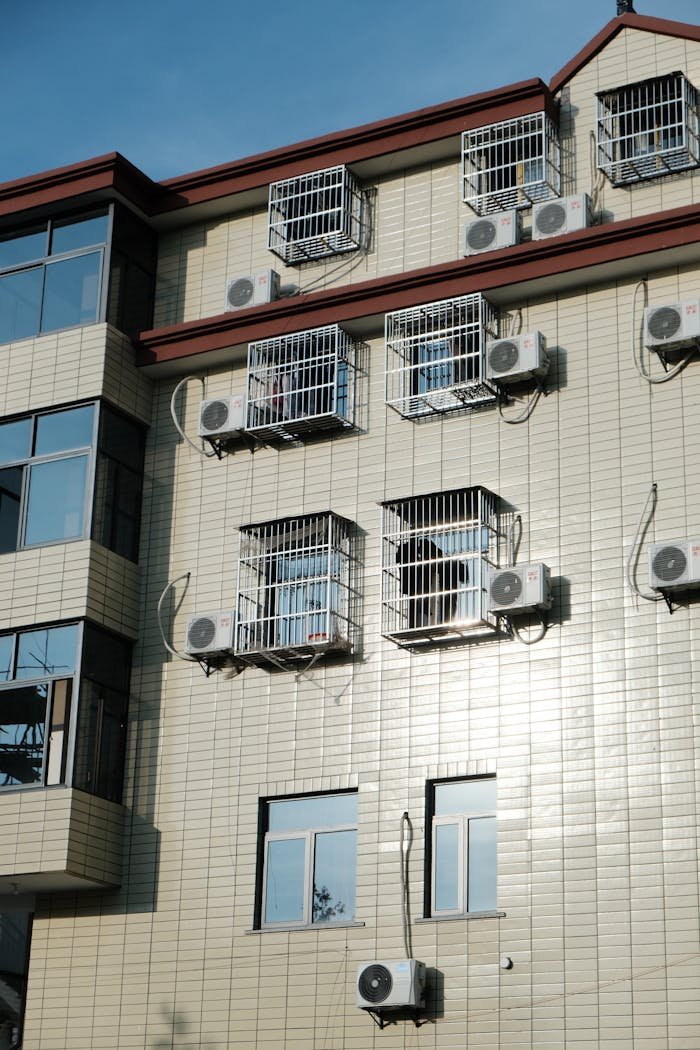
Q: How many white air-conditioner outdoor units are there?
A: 10